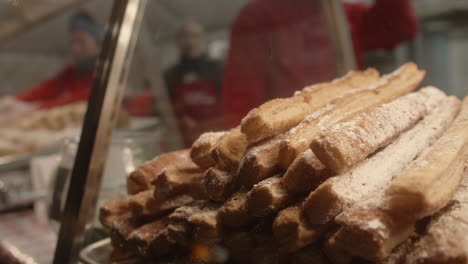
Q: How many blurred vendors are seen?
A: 3